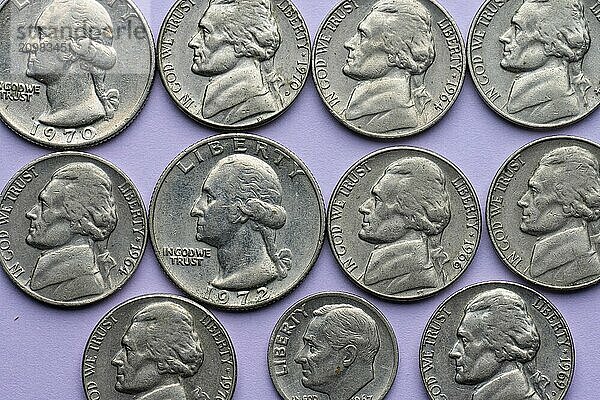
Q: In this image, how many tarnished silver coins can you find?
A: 11